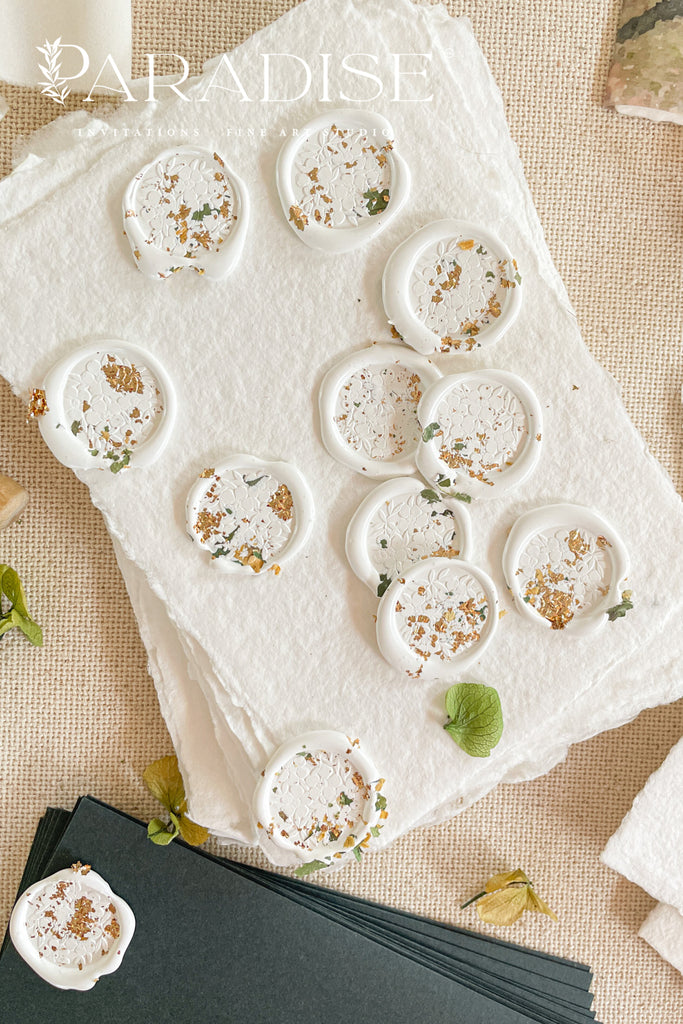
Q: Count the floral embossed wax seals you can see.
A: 12